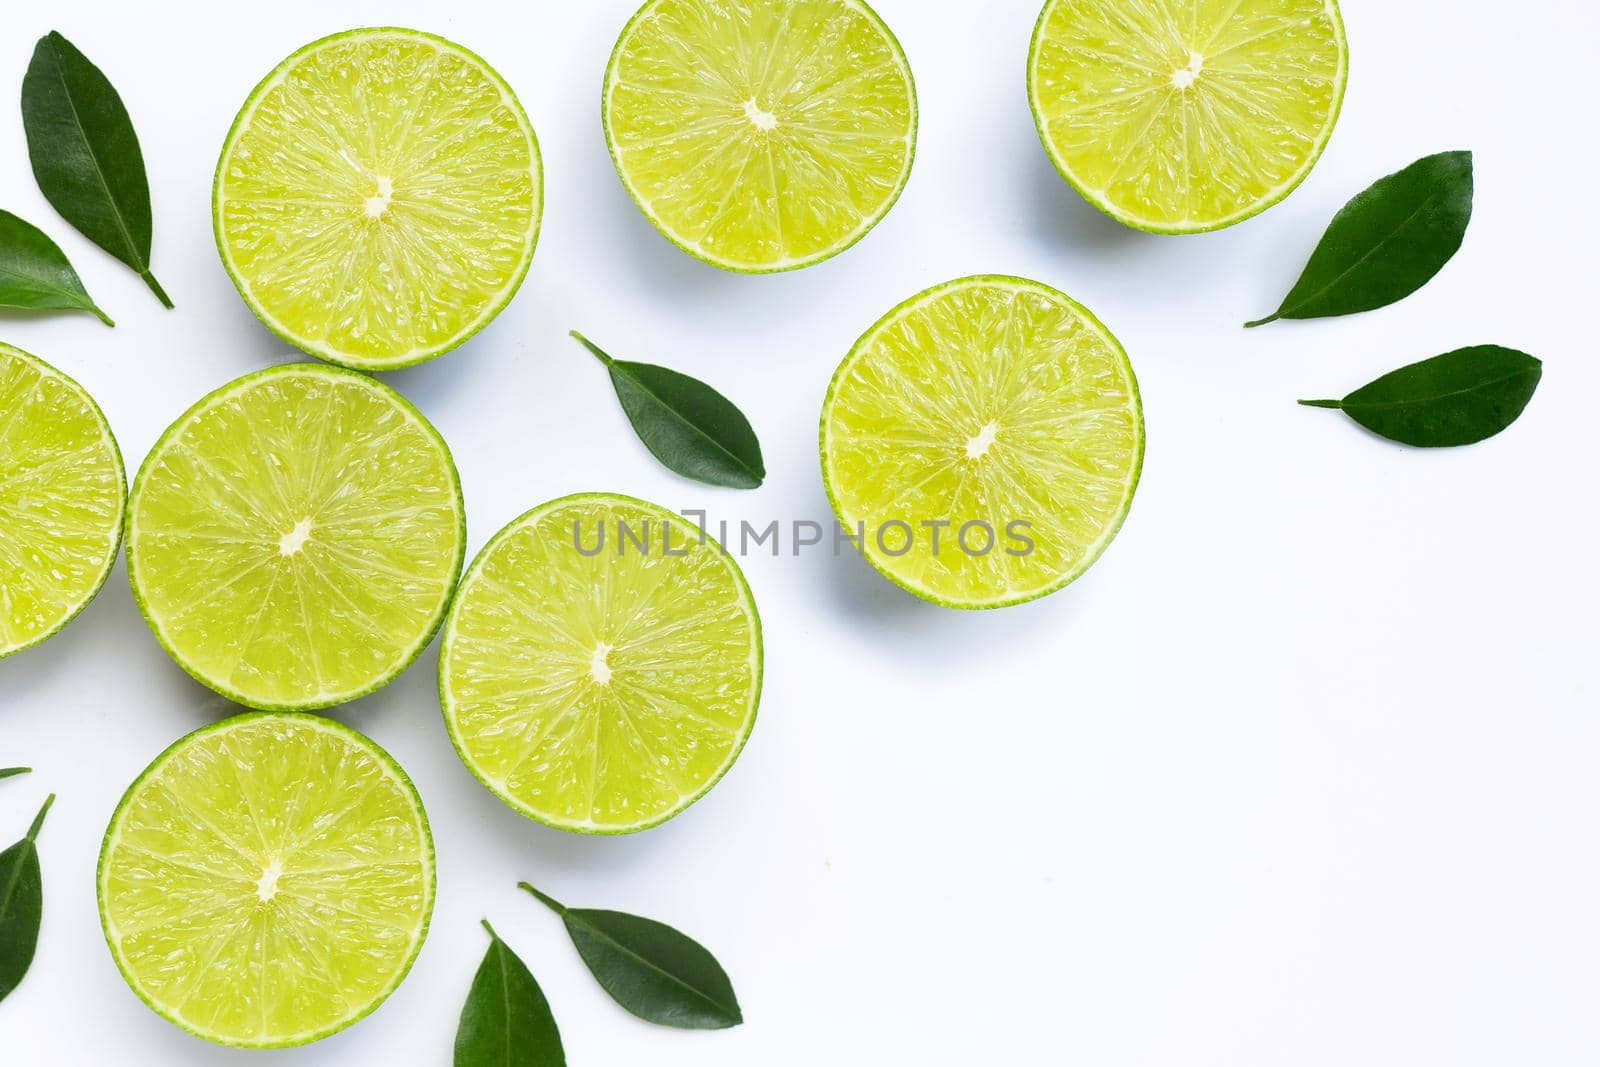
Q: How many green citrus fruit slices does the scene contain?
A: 8